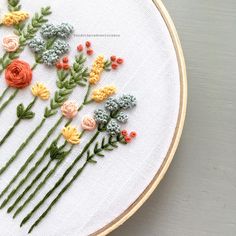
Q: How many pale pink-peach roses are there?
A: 3